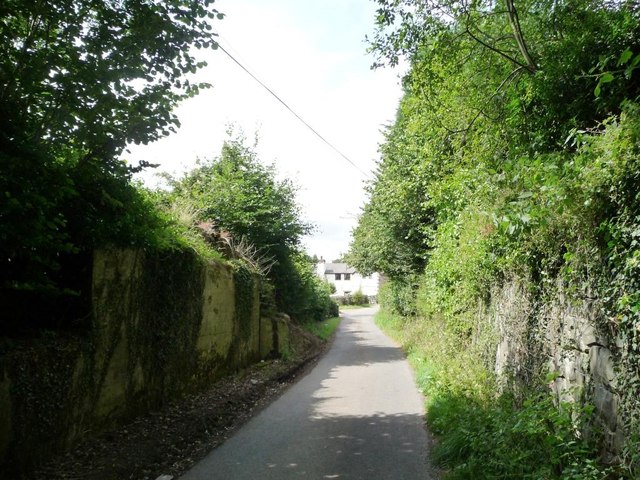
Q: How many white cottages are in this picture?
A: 1